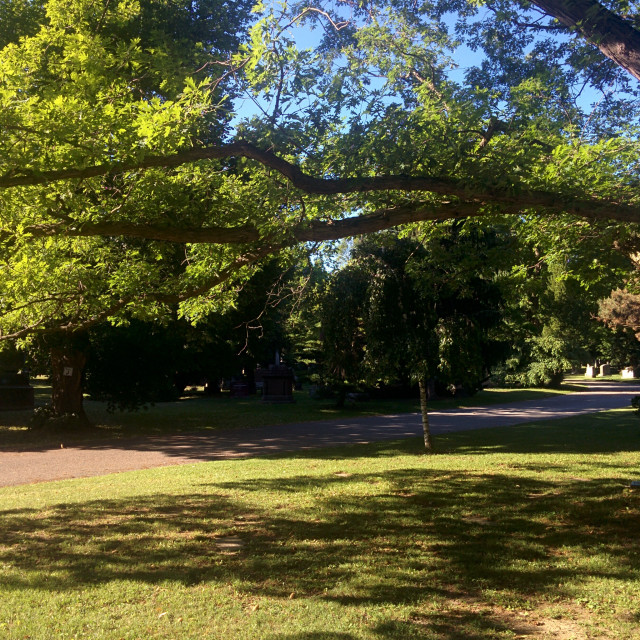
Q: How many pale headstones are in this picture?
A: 3